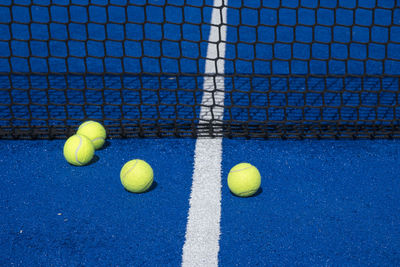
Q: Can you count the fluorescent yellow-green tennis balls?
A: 4